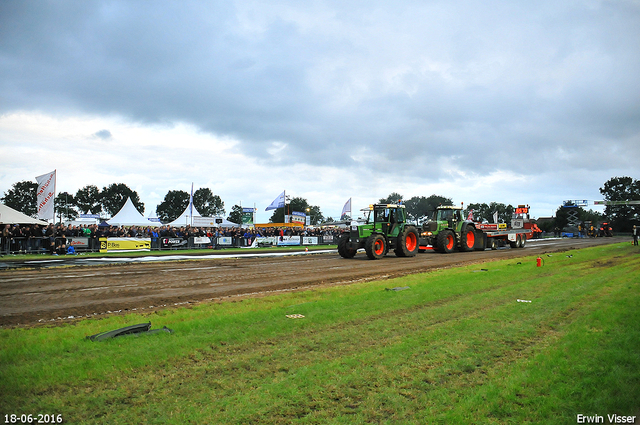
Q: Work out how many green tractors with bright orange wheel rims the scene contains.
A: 2